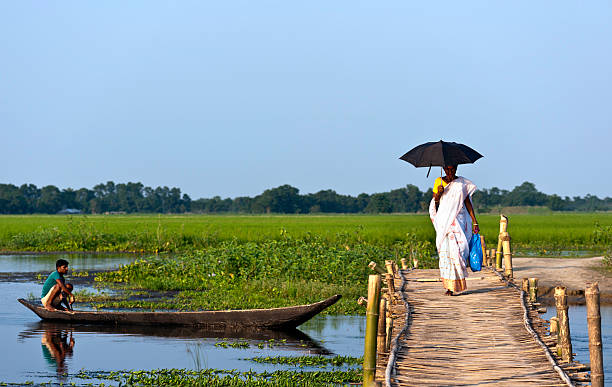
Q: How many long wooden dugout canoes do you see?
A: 1